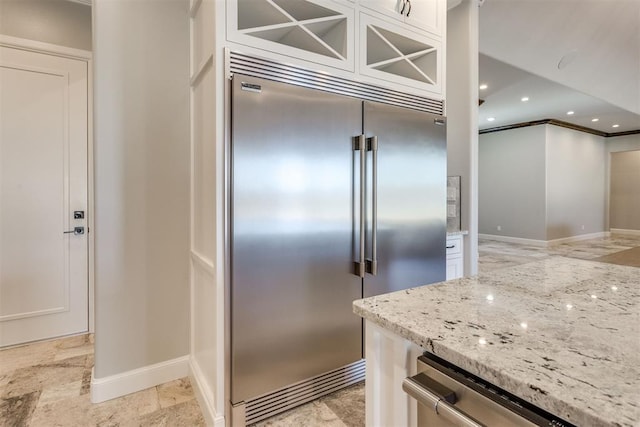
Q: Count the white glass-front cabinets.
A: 2